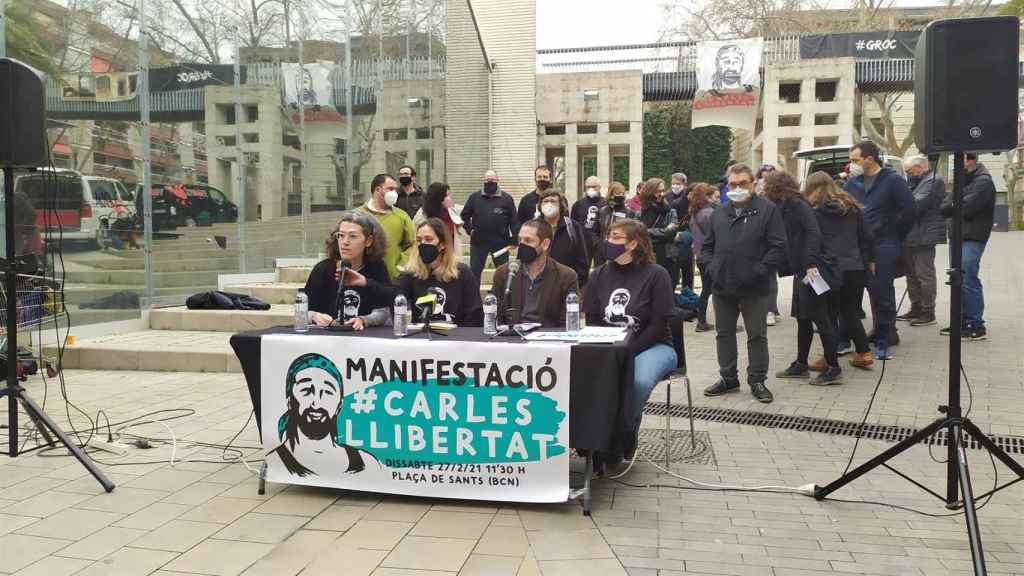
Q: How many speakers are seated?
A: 4